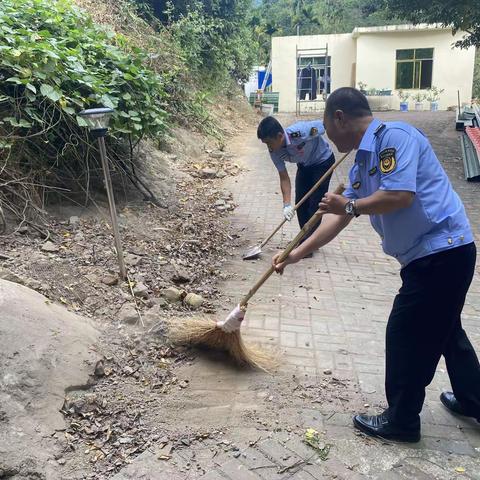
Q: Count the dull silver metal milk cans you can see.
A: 0